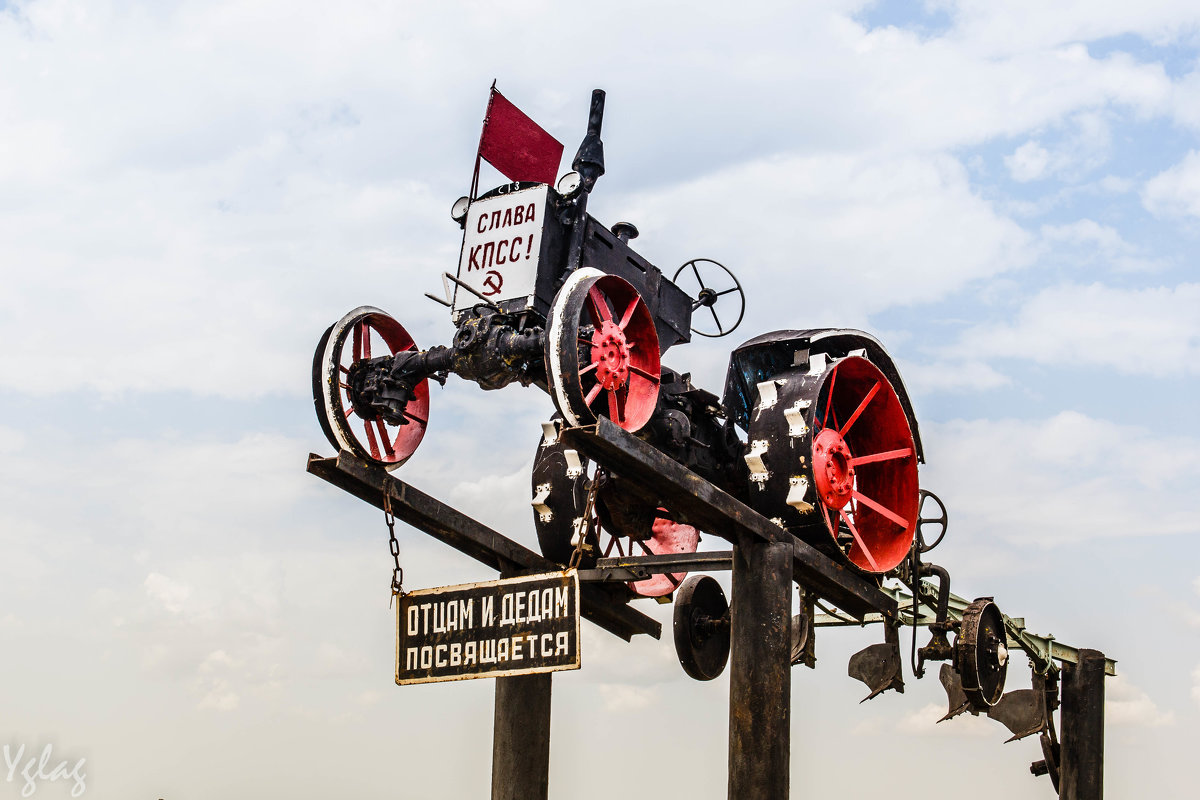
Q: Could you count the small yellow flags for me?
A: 0